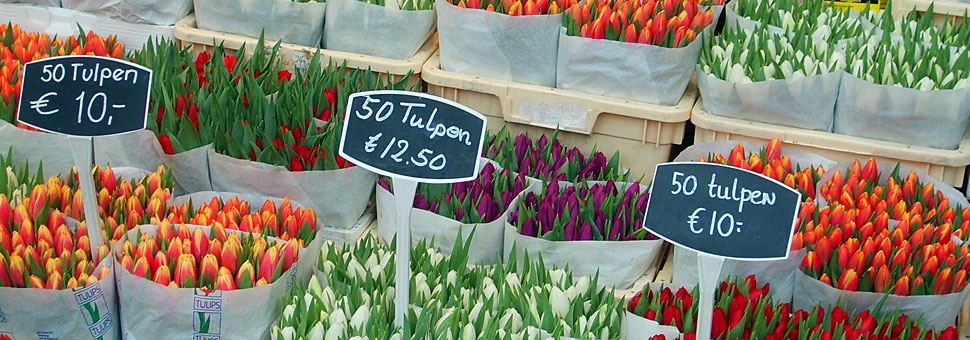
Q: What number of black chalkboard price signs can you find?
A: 3